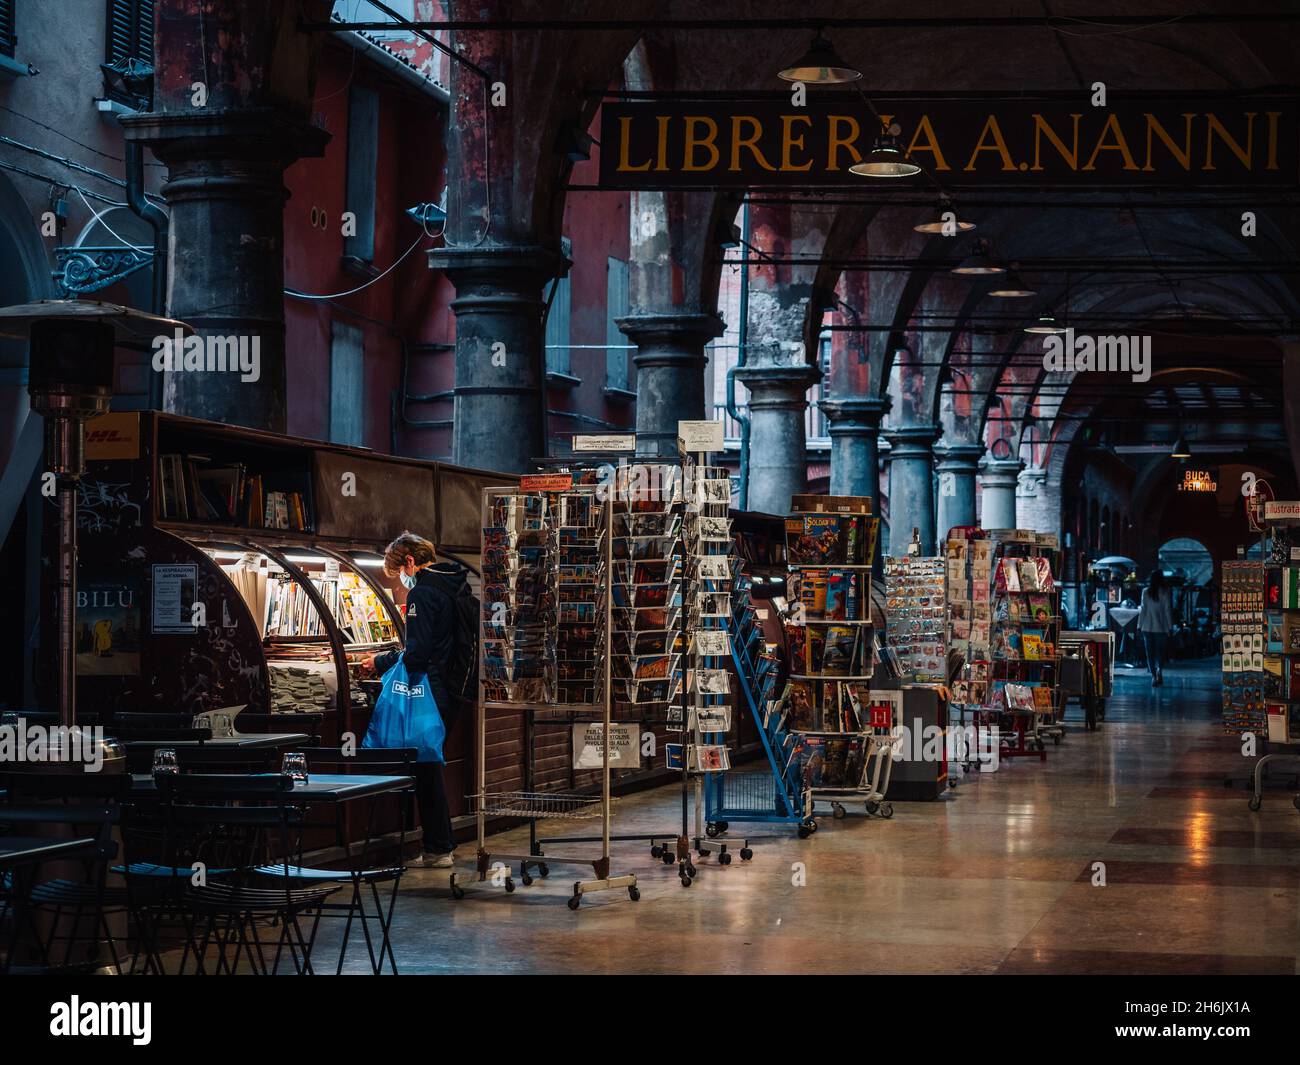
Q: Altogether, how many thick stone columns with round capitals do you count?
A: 8